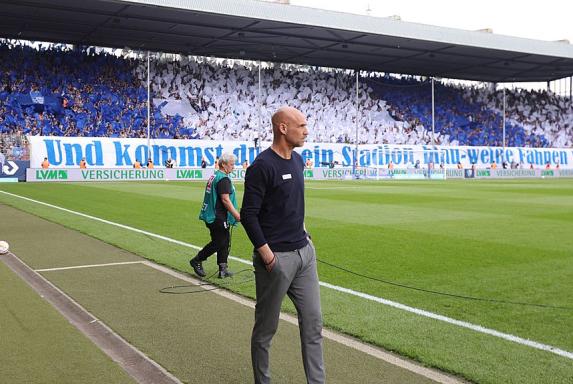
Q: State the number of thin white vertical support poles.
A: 5